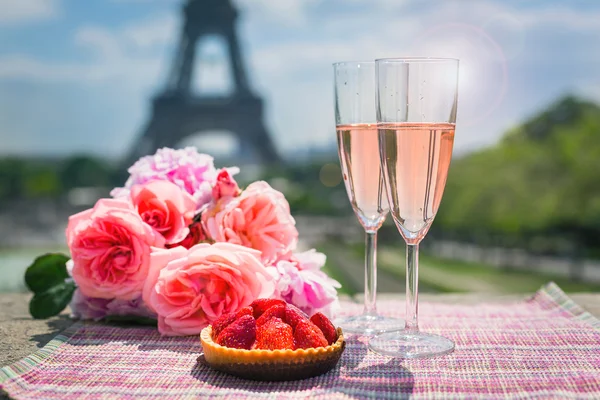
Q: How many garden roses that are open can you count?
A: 4